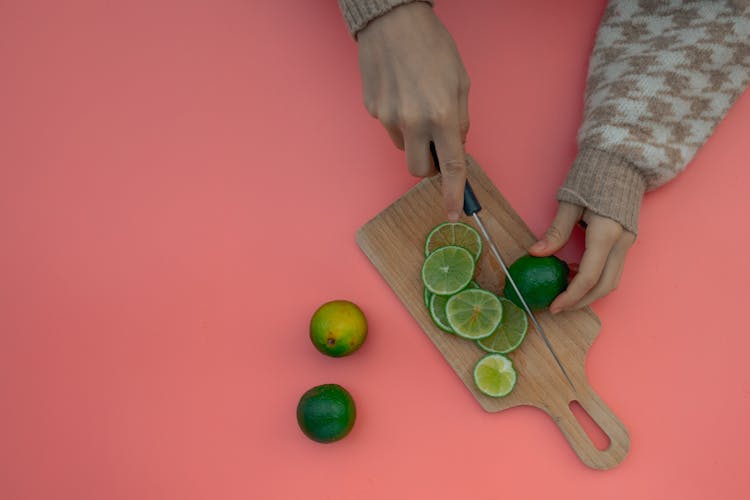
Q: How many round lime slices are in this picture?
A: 7